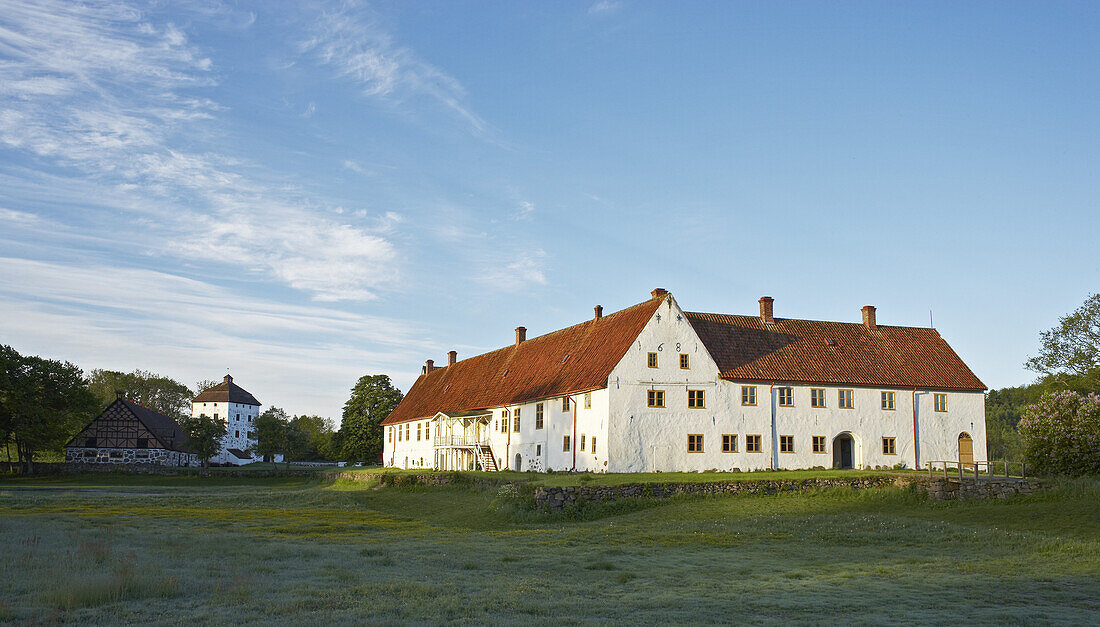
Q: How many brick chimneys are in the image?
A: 7